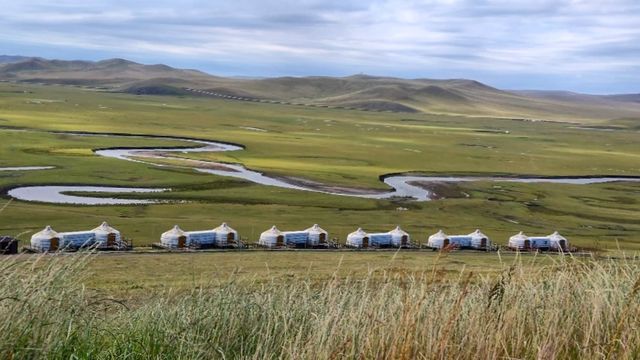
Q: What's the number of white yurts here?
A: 12